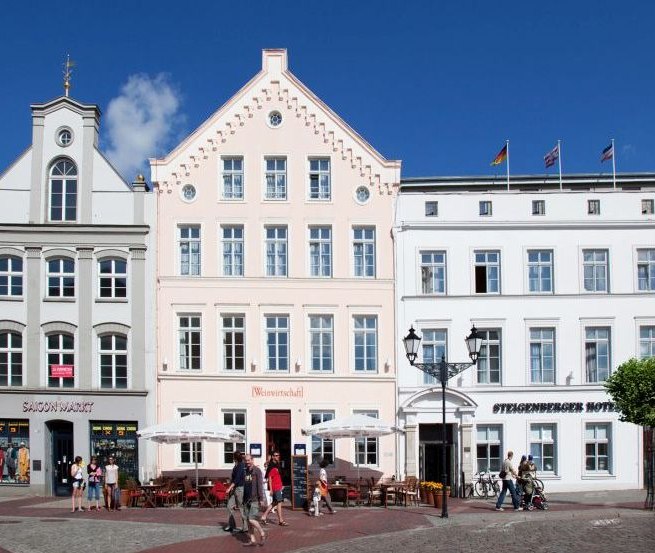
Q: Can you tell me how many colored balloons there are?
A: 0